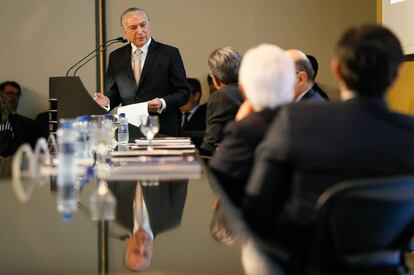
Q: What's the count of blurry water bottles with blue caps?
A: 3